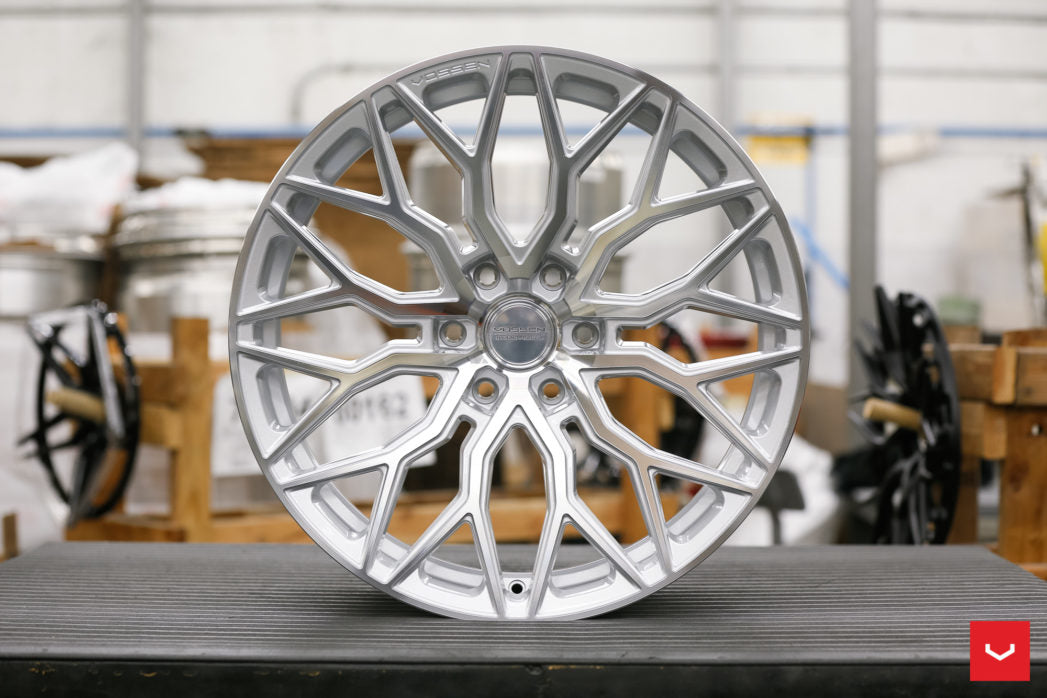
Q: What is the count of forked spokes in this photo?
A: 12